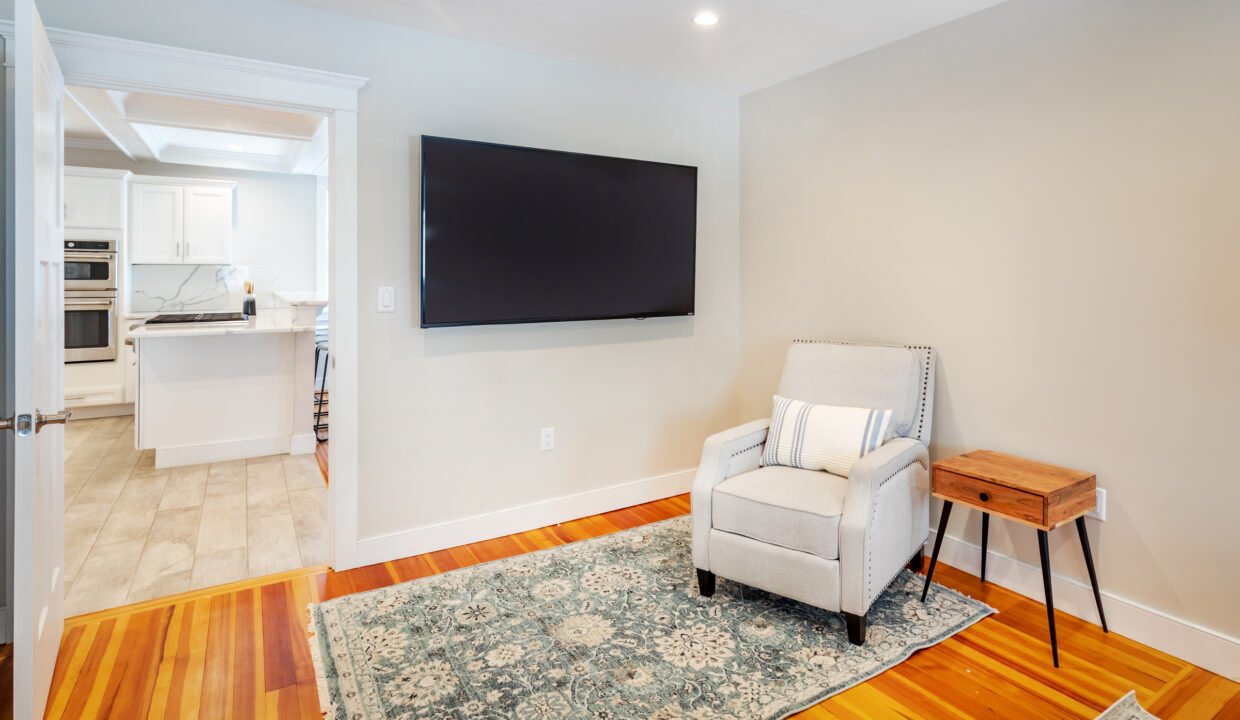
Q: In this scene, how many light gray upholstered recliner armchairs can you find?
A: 1